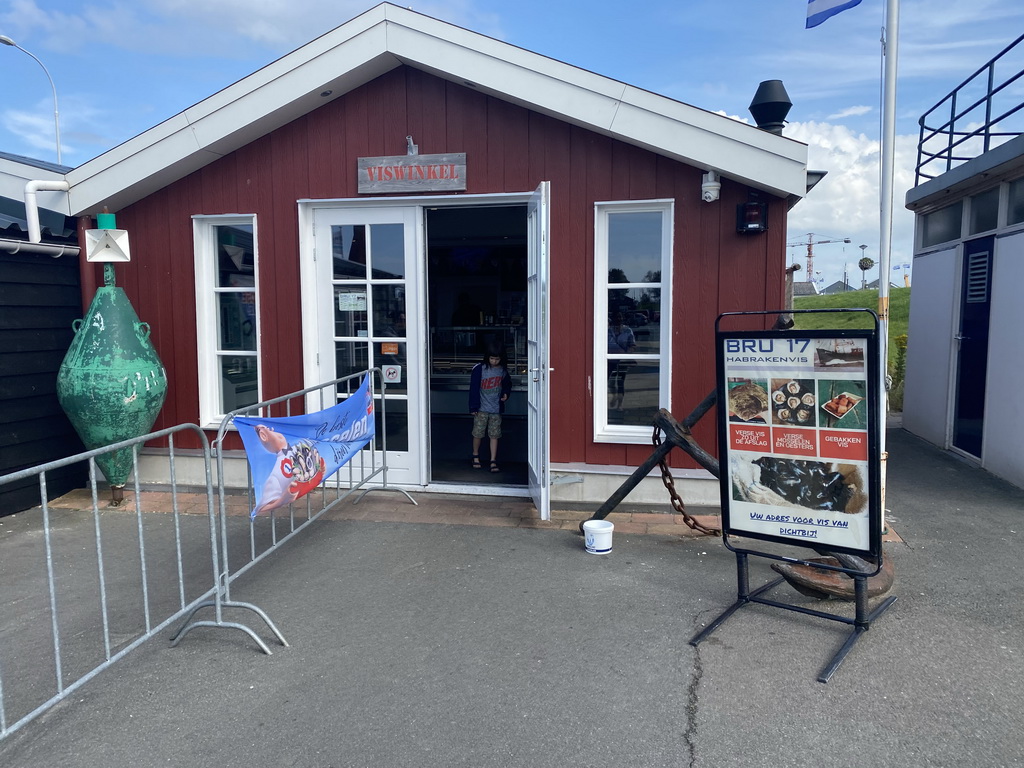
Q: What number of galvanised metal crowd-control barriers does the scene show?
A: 2